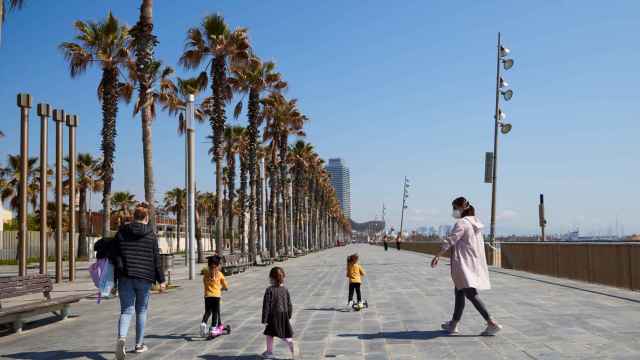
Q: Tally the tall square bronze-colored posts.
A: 4